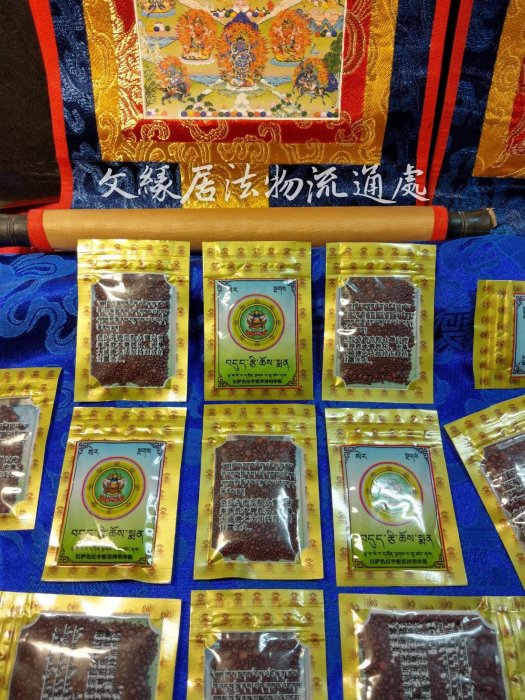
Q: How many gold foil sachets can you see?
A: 12